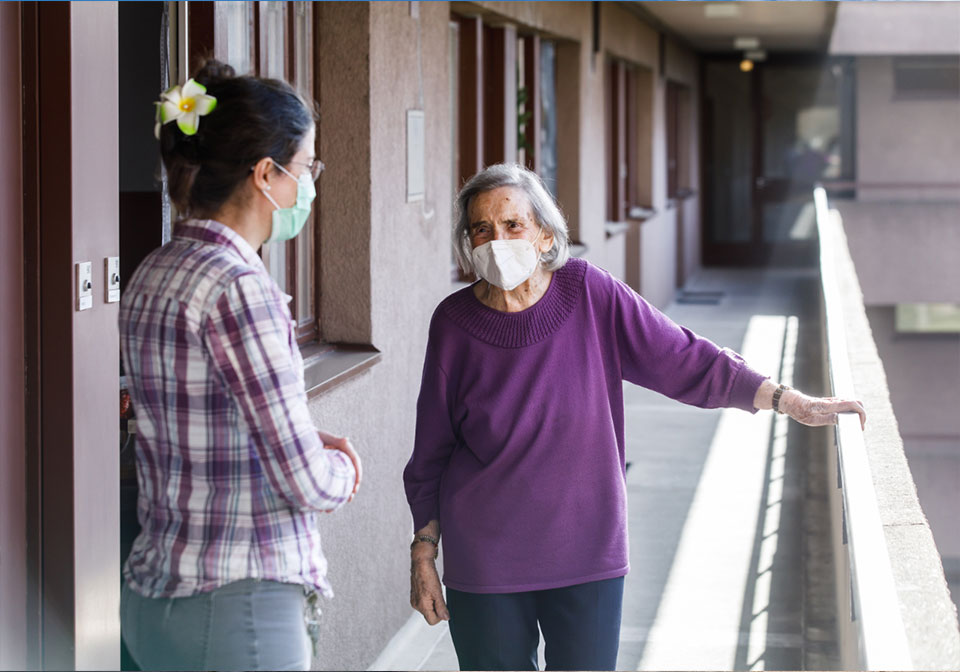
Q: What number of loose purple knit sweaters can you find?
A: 1